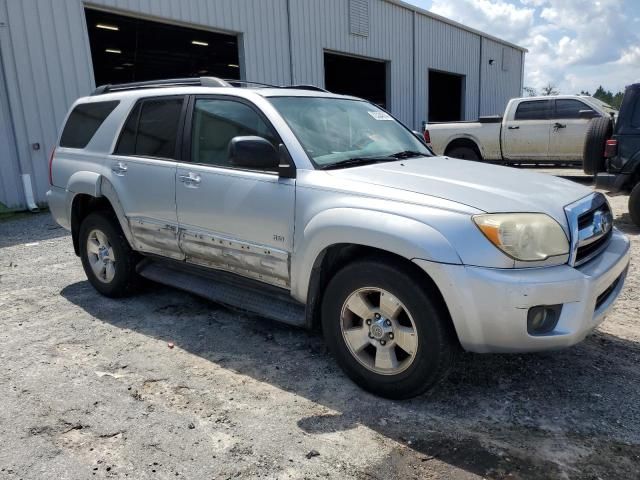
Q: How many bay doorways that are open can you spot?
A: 3